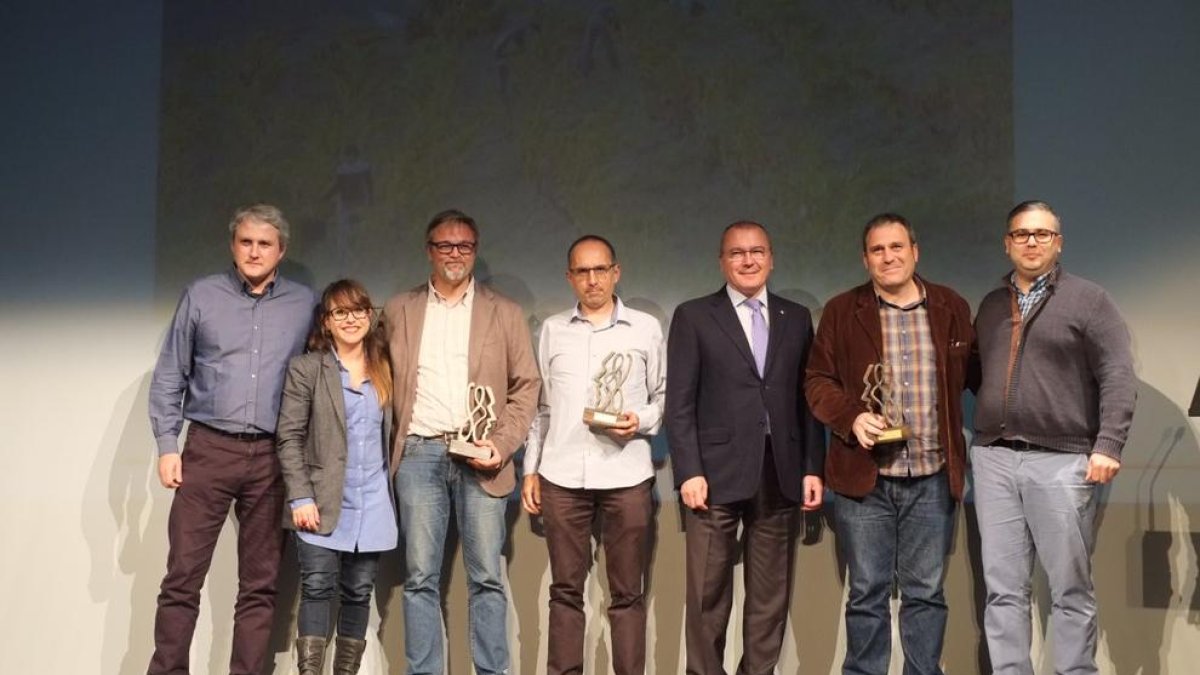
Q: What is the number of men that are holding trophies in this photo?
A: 3